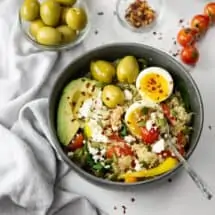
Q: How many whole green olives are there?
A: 11